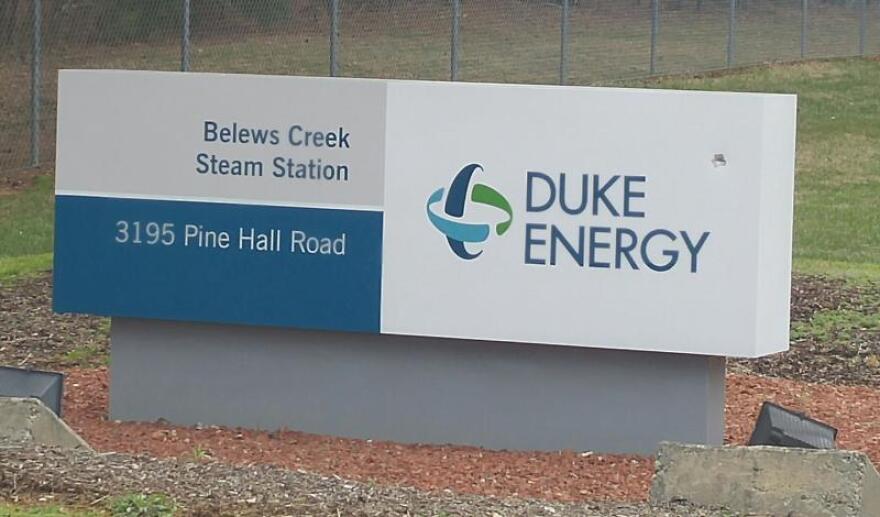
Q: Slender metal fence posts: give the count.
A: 9